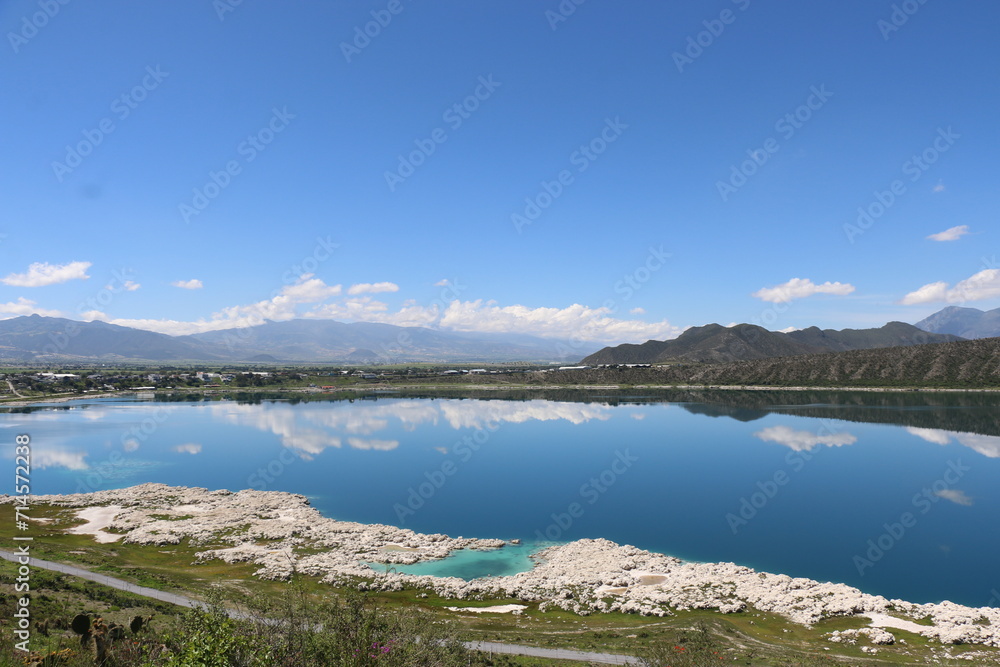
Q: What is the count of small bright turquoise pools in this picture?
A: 1